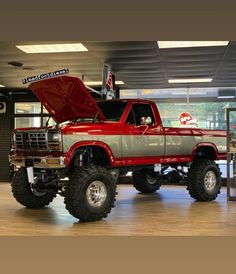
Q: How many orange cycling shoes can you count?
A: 0